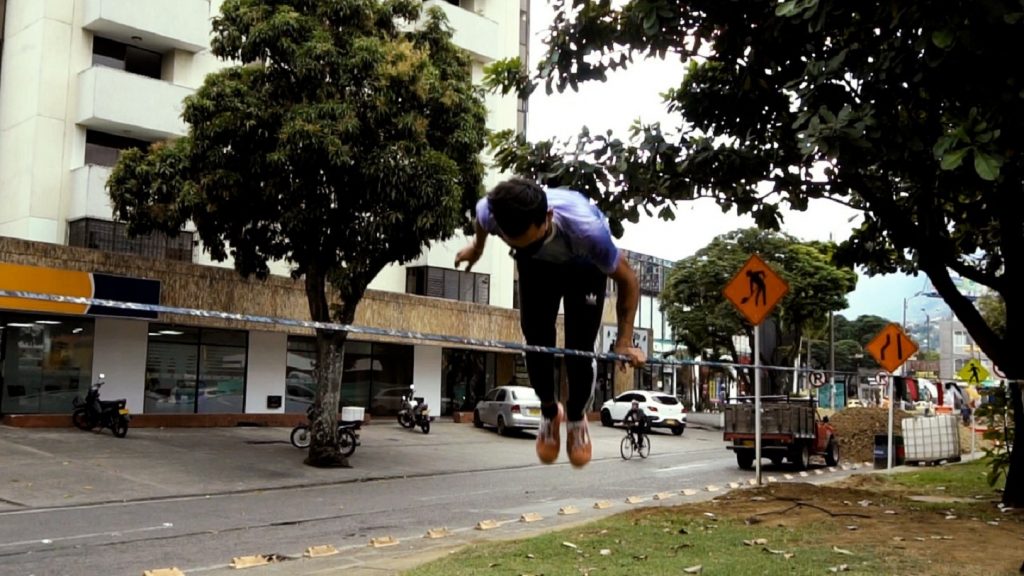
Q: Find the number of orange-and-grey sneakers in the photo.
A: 2